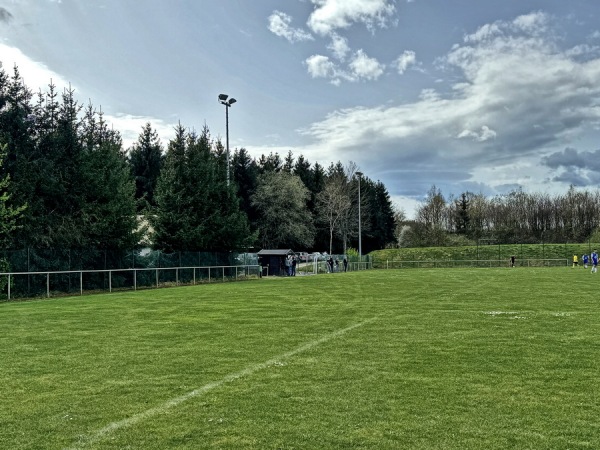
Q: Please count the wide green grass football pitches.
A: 1